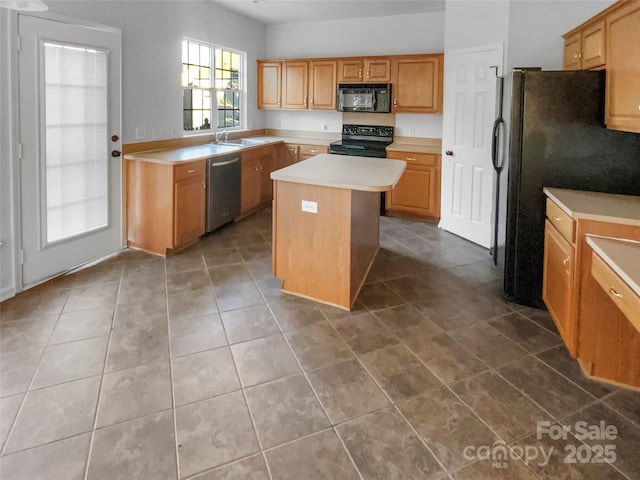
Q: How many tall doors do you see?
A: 2